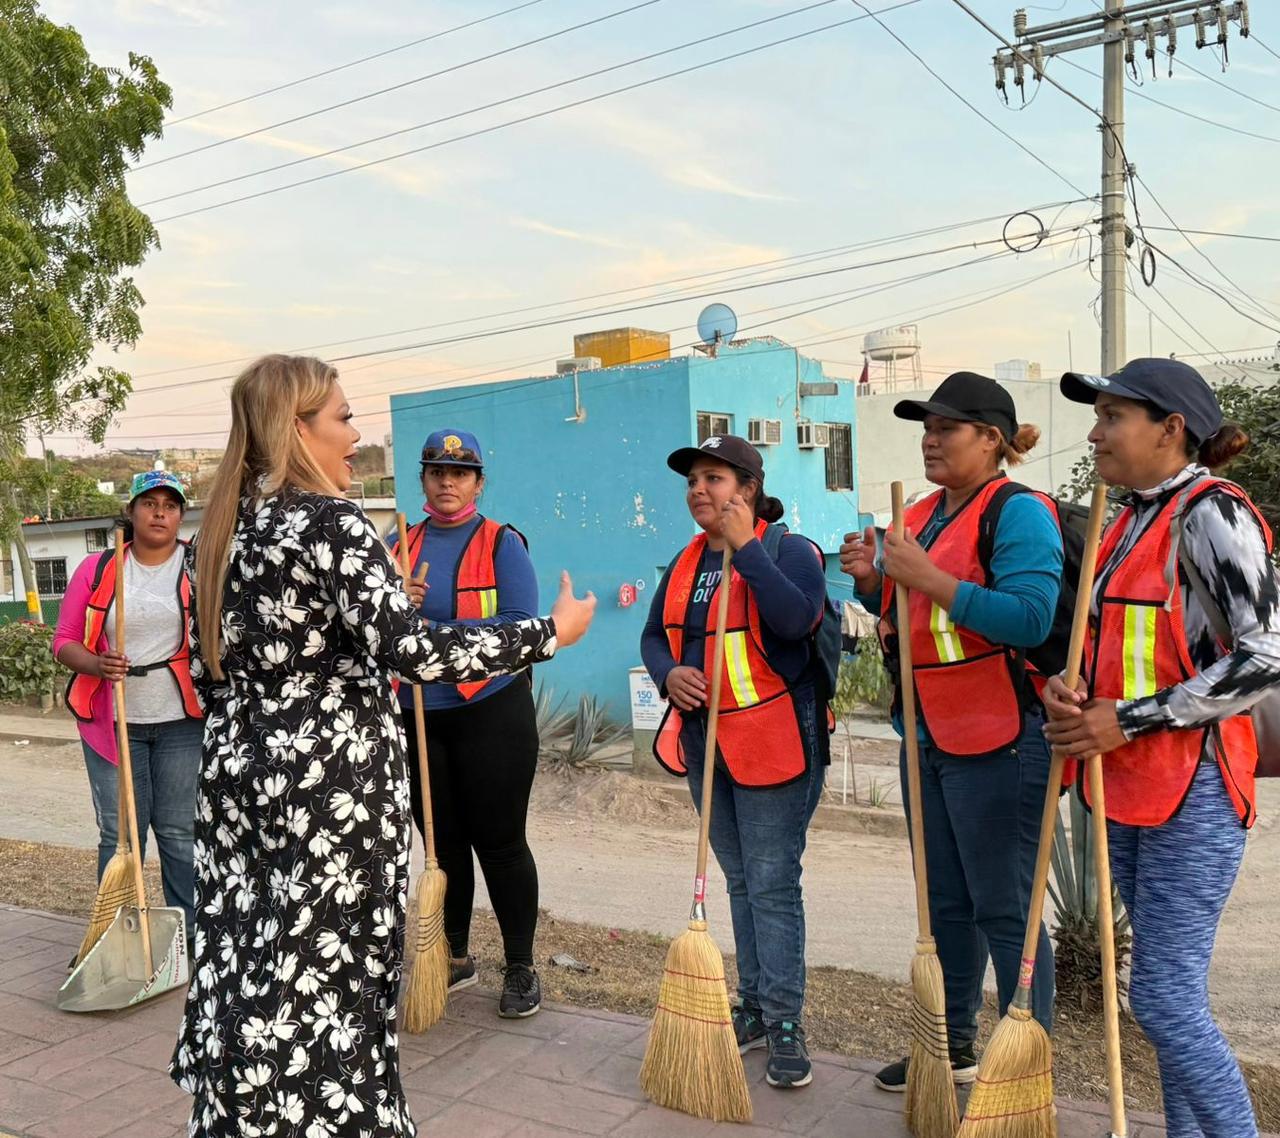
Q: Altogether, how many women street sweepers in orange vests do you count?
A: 5